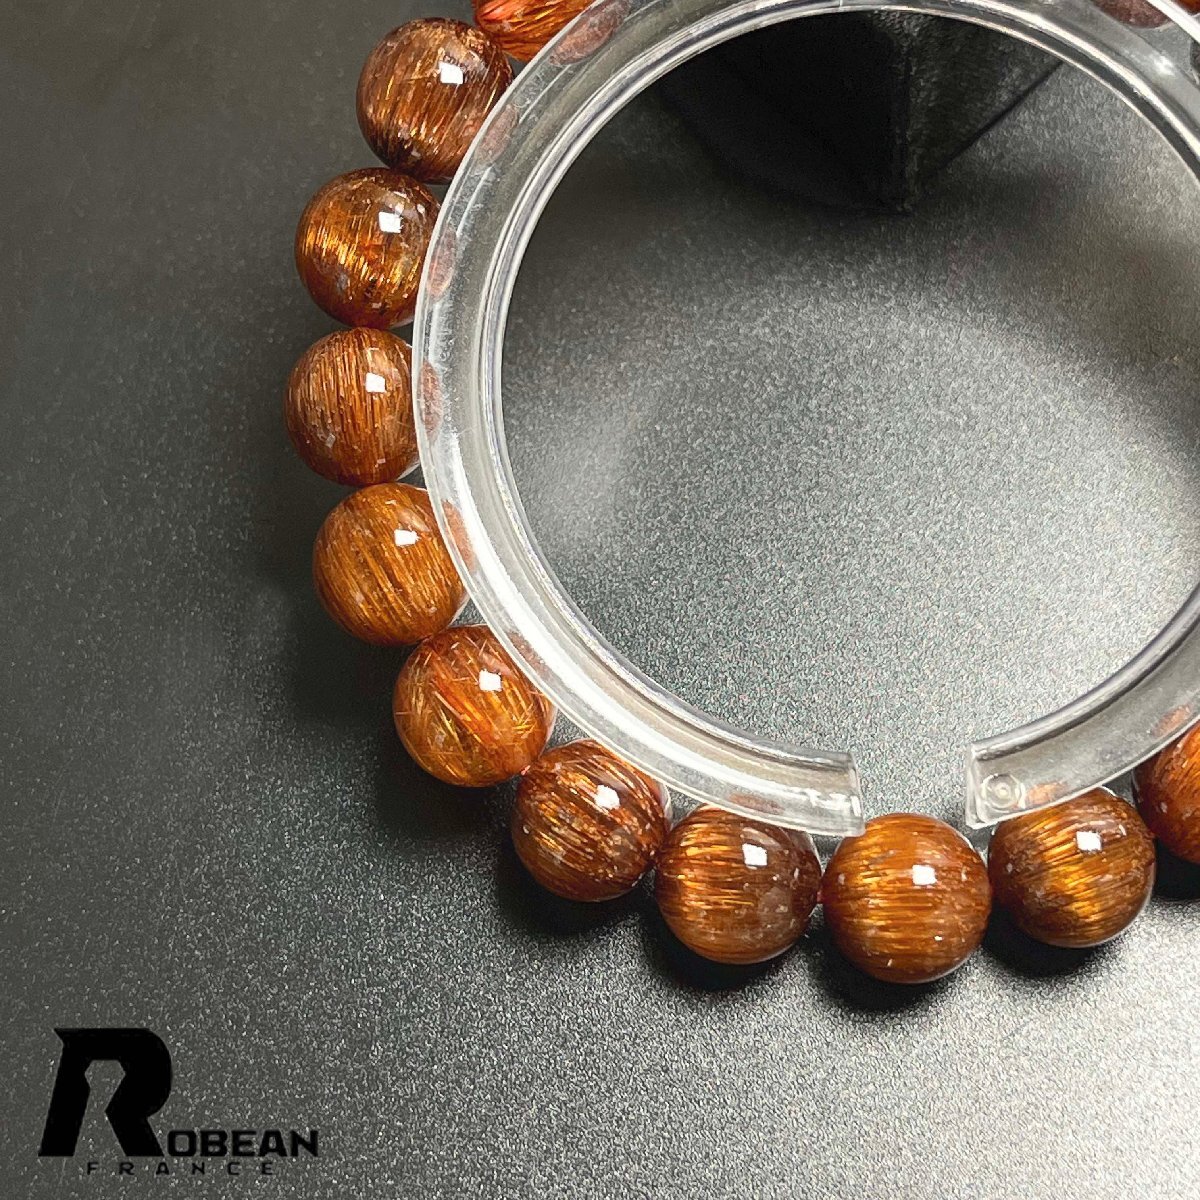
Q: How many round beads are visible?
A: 11